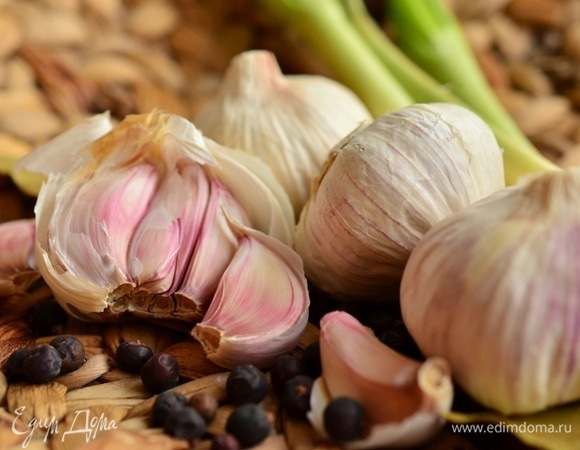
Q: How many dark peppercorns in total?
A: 15